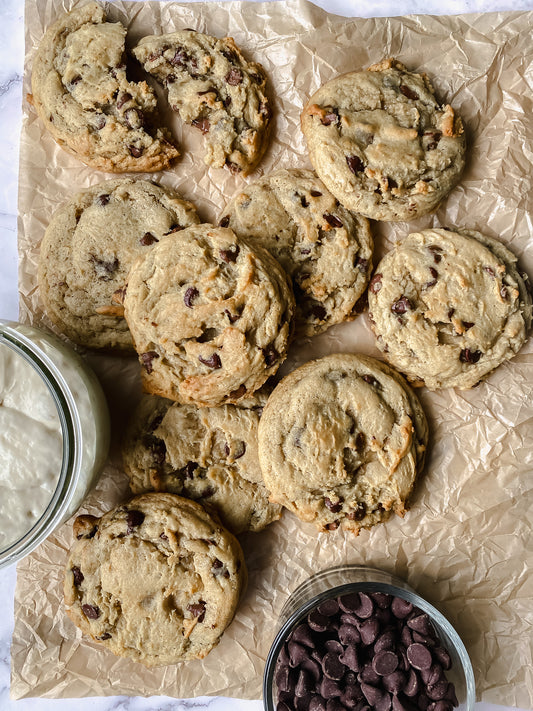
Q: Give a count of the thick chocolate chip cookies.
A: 9